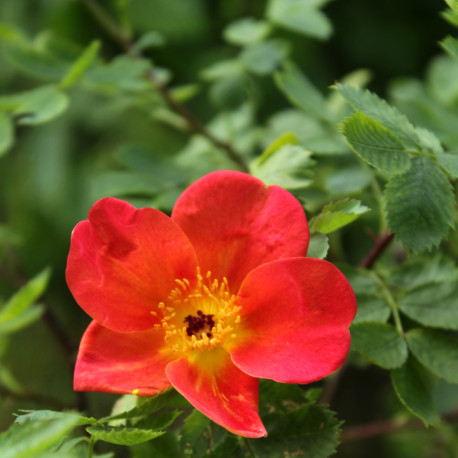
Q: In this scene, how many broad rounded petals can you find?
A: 5